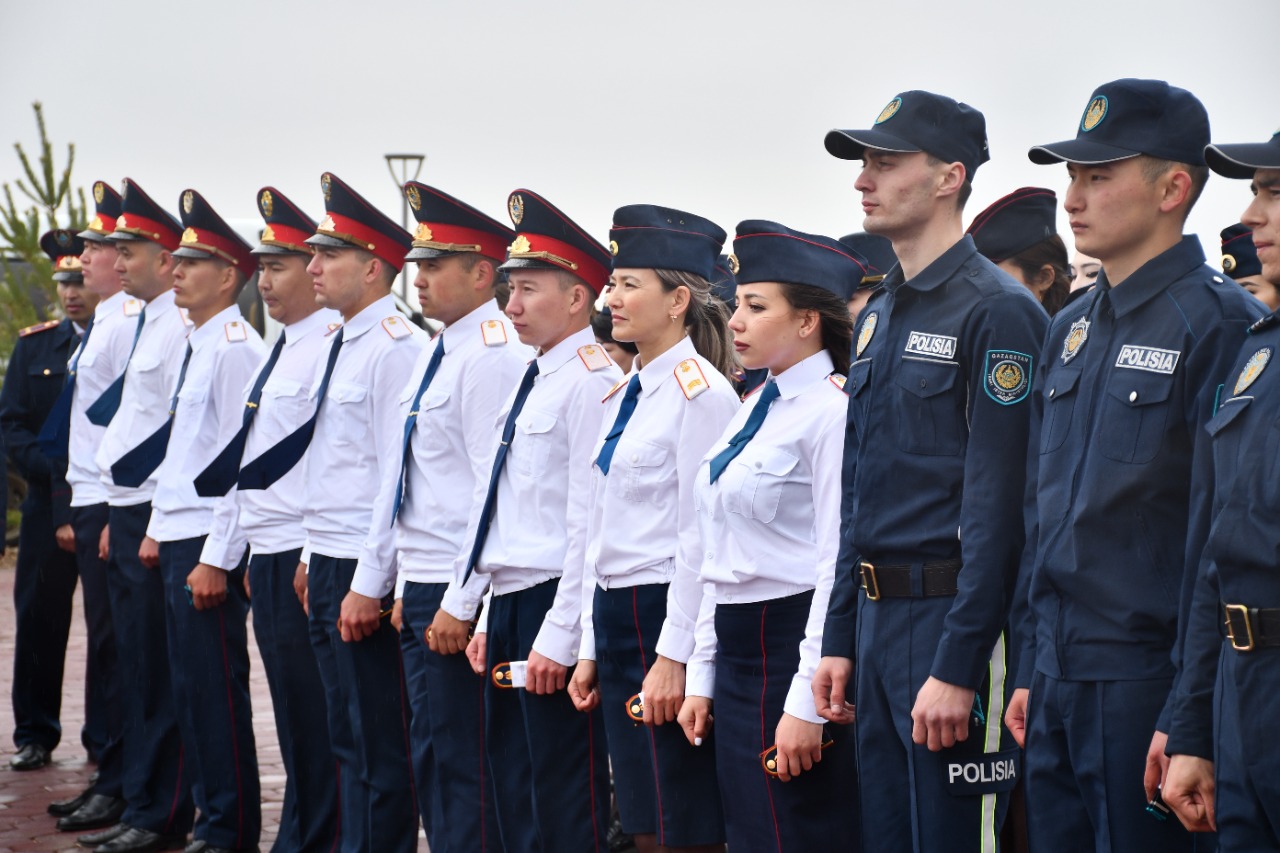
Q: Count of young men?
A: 11